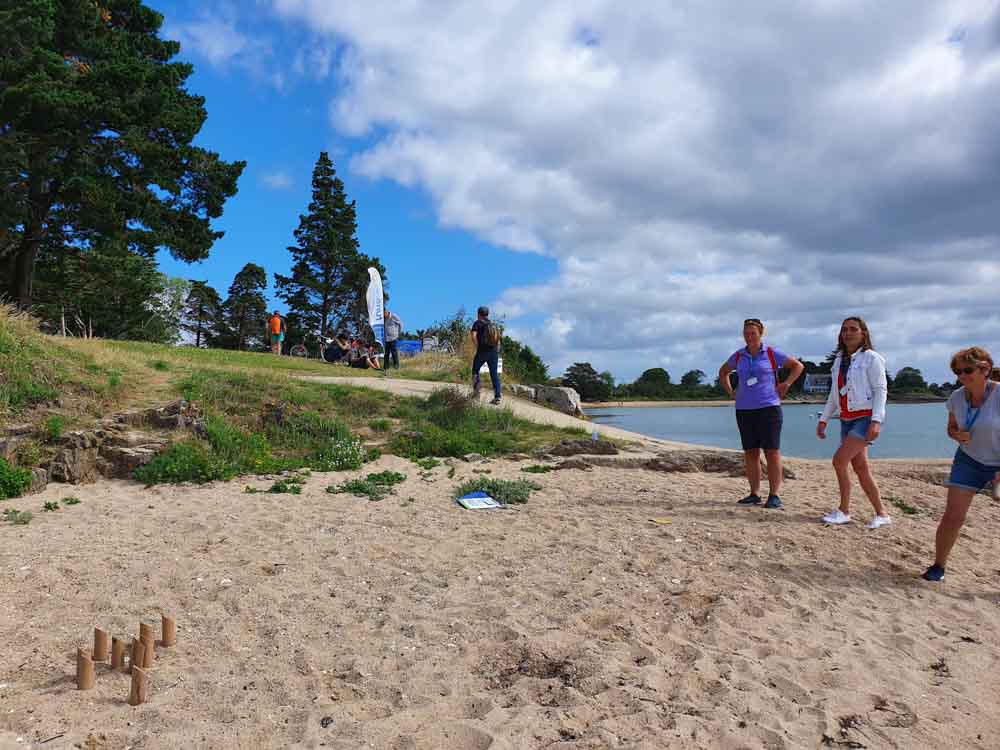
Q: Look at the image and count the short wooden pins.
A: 7